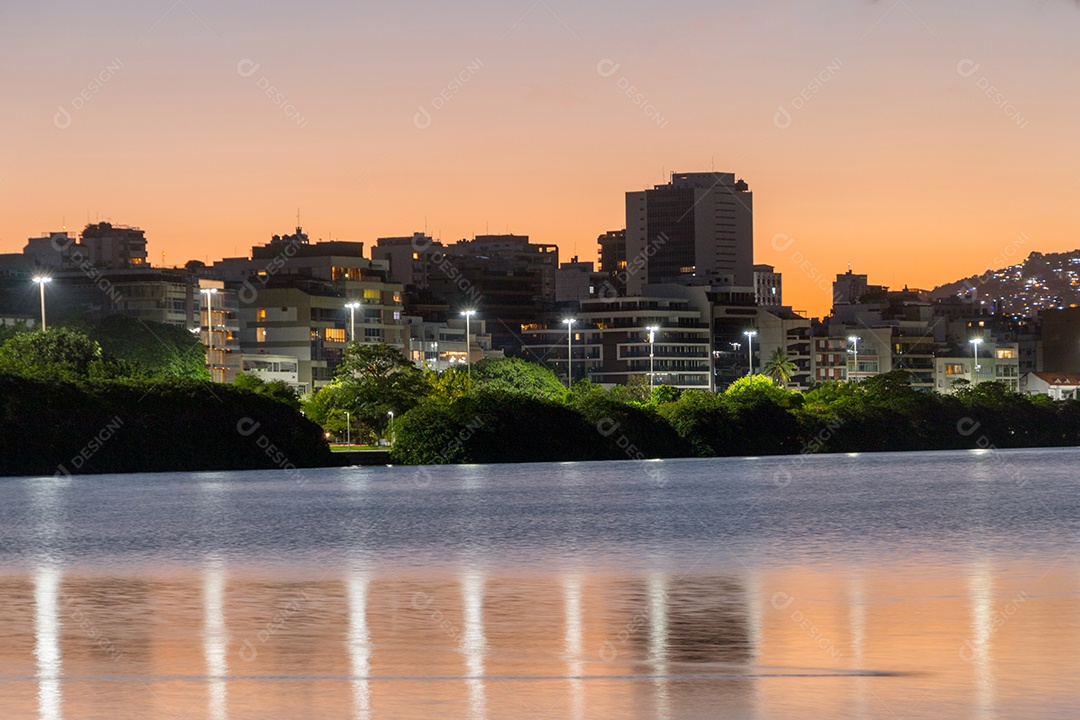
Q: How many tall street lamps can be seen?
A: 9